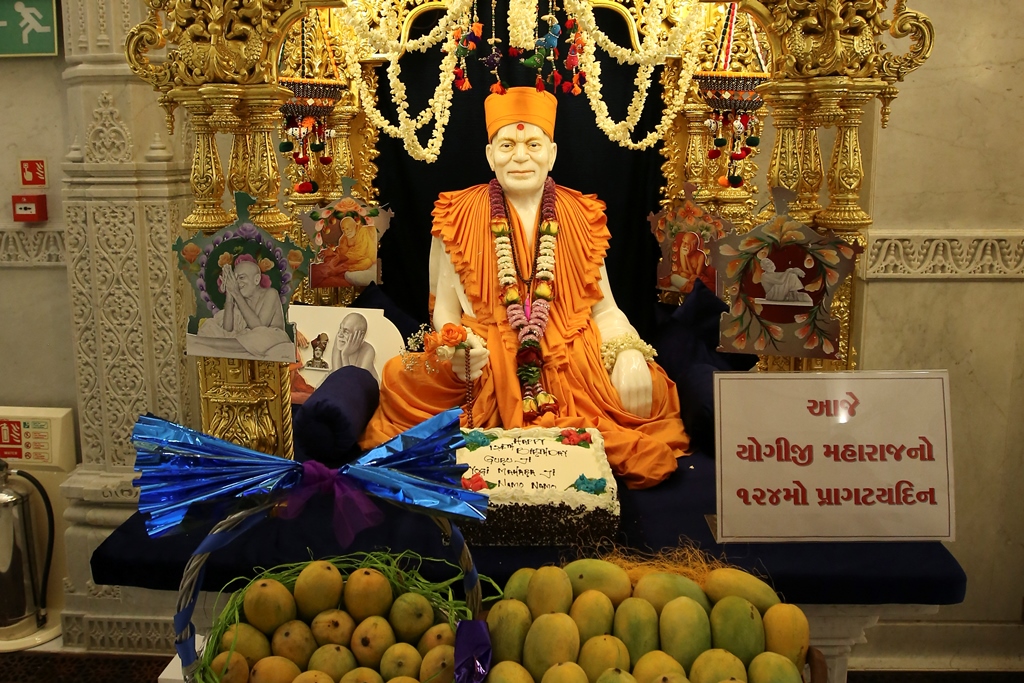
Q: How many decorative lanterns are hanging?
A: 2